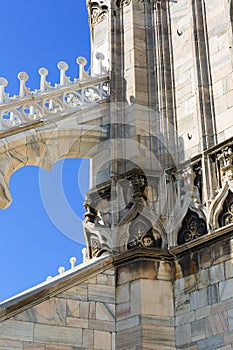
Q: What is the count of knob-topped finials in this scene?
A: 10